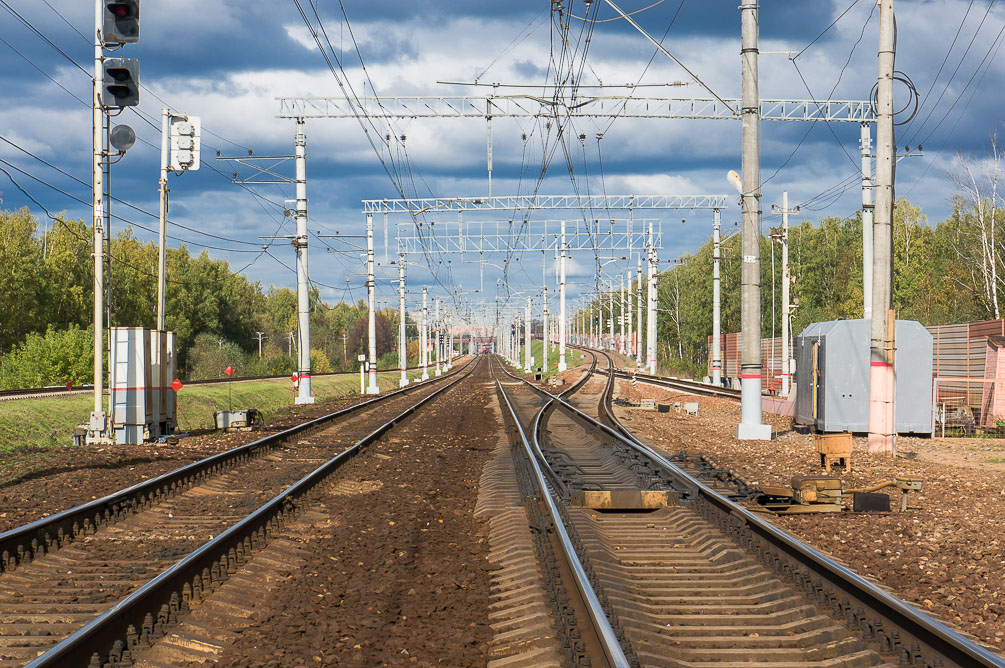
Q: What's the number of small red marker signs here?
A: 4